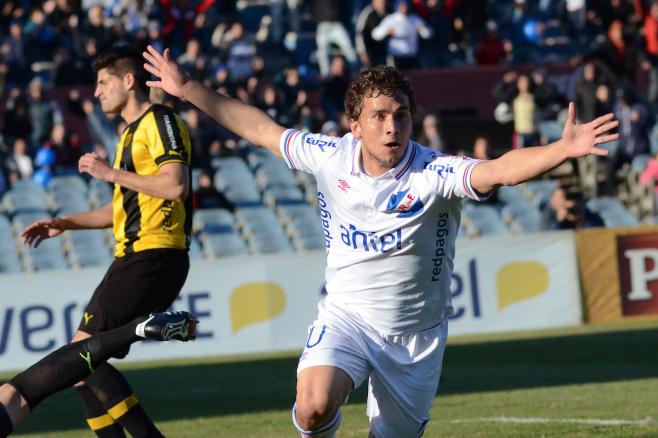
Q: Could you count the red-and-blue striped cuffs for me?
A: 2